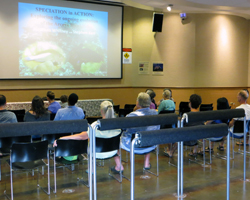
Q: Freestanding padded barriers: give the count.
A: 4